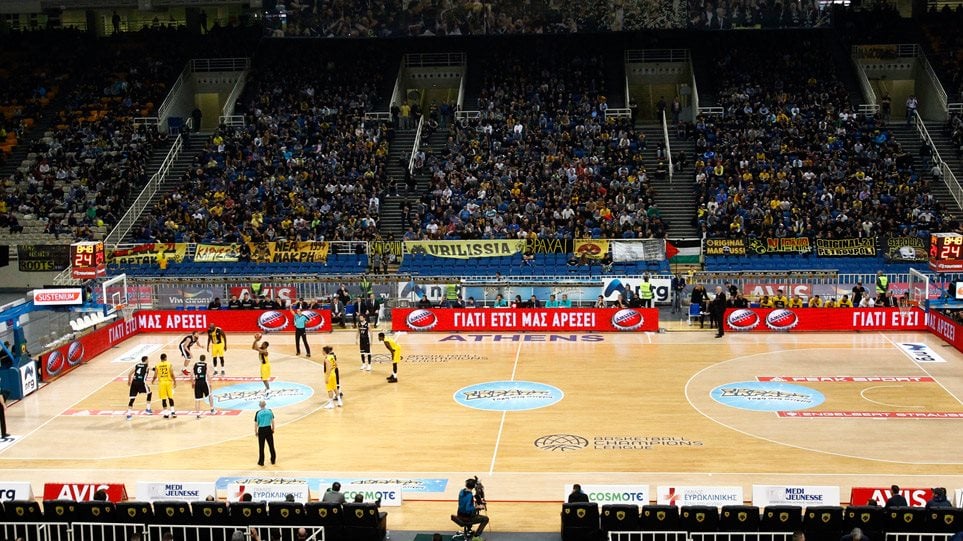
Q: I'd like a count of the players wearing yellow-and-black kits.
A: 5